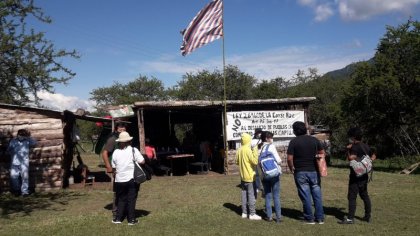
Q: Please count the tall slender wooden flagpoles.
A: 1